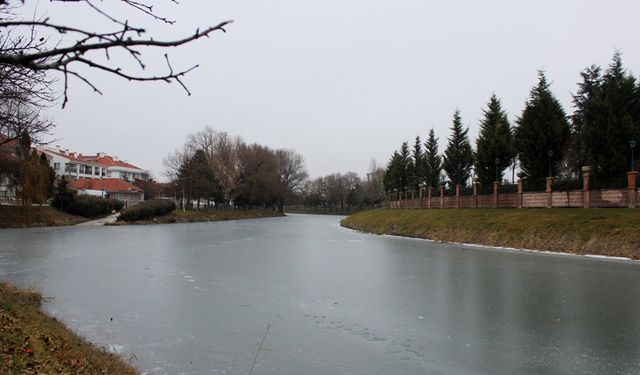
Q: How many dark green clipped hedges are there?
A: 2